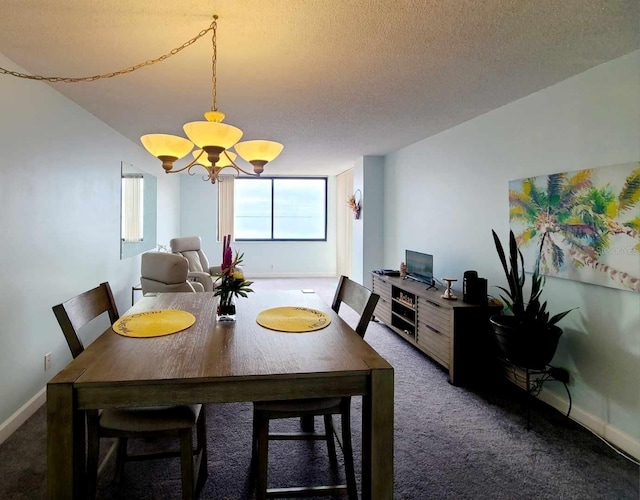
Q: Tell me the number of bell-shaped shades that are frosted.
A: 4